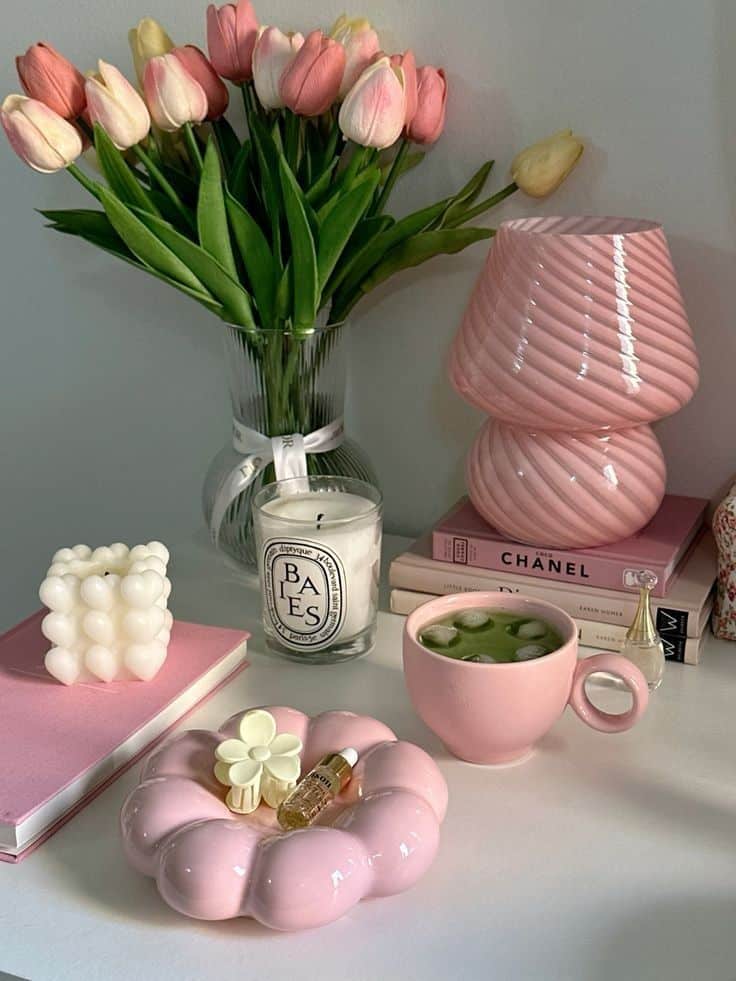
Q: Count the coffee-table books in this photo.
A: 4